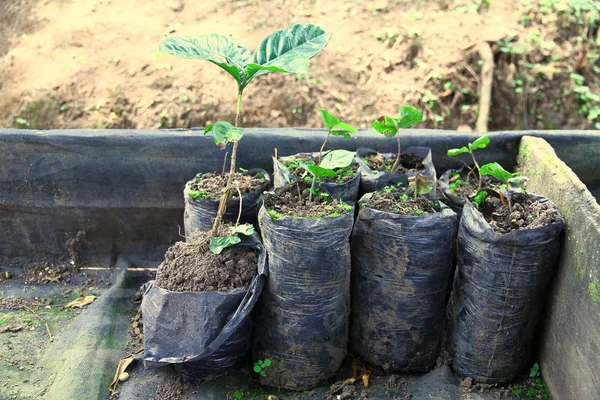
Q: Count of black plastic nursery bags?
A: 8